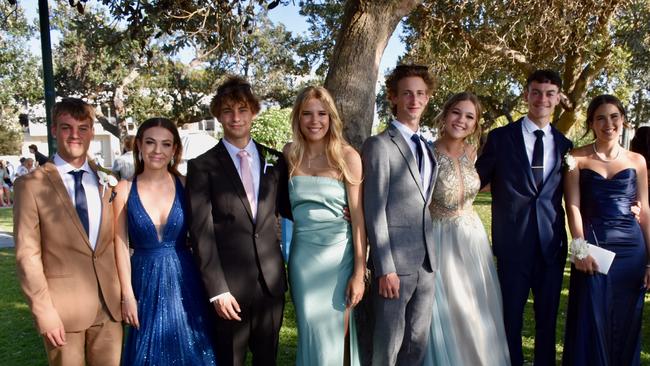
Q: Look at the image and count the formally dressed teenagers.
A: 8